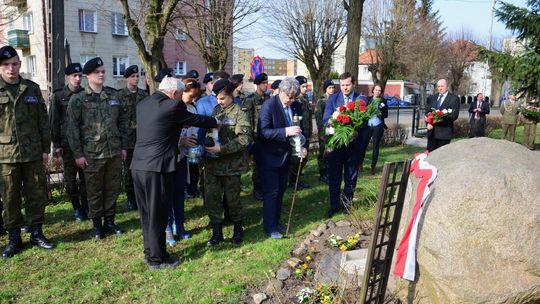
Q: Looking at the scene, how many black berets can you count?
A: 13